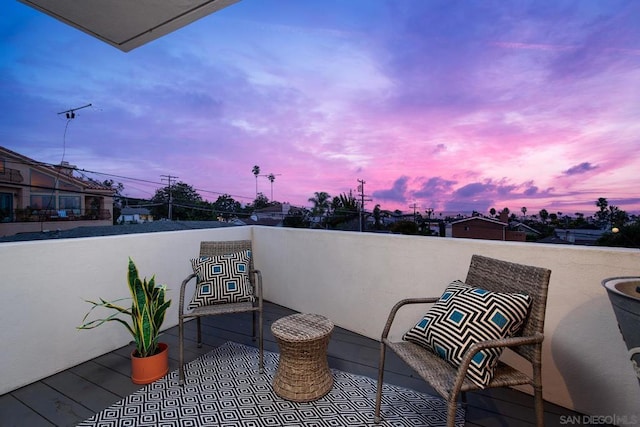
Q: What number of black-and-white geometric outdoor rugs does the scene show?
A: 1